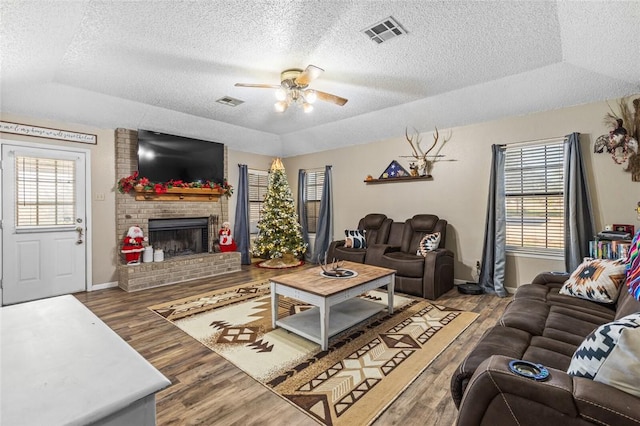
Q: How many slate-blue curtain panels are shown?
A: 5